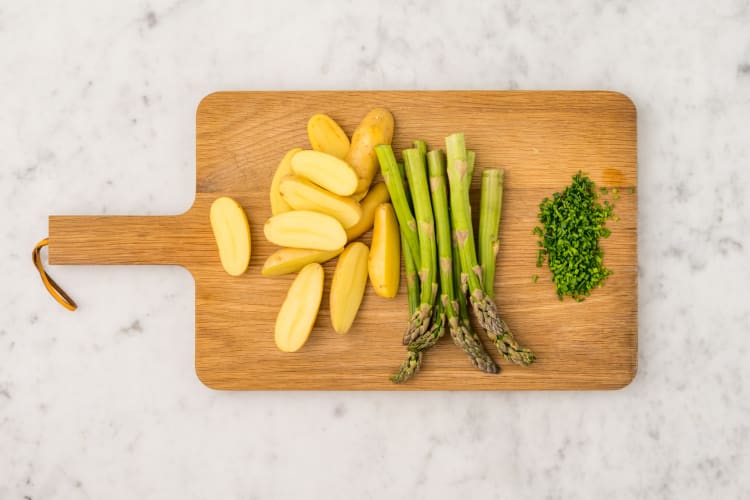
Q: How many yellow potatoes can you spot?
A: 12